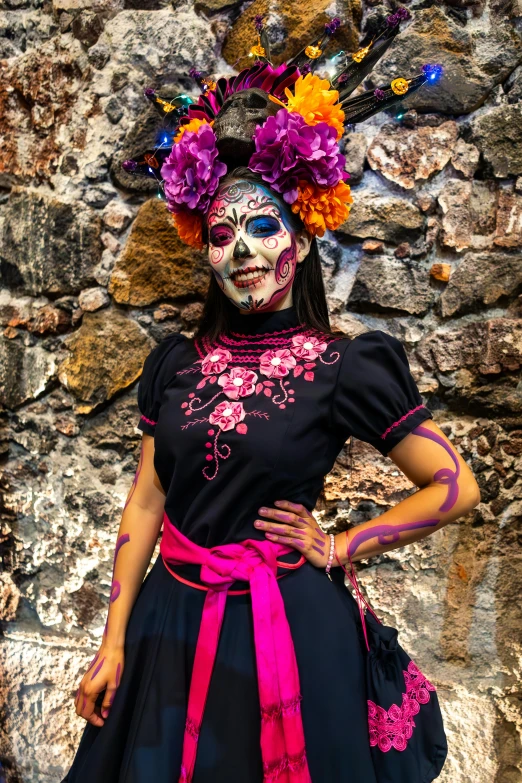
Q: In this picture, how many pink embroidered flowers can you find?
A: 5